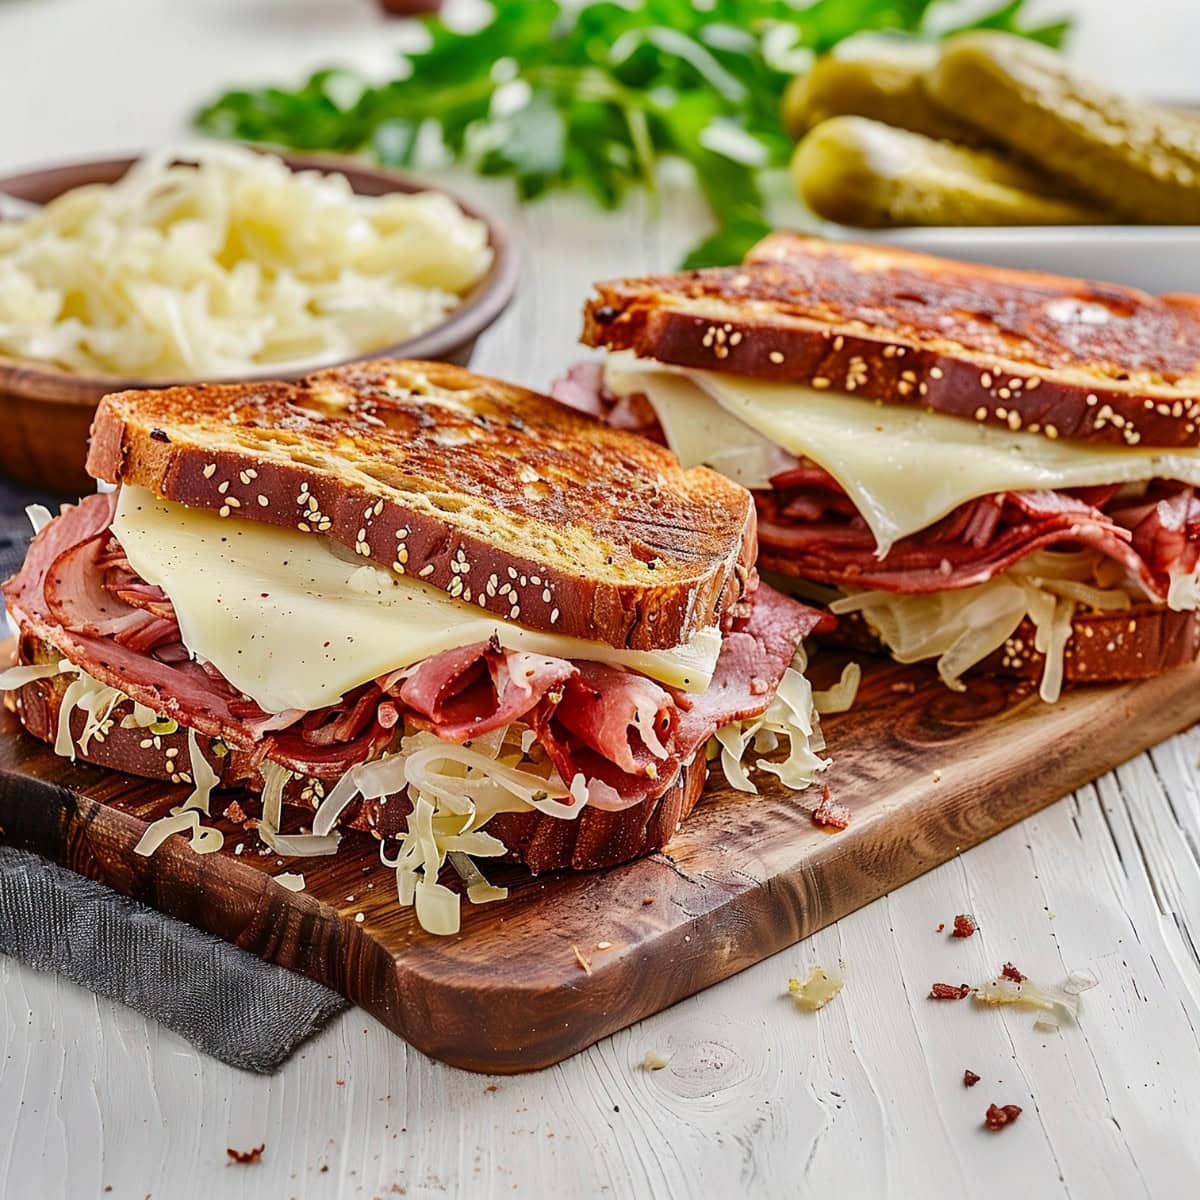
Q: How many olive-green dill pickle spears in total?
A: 3